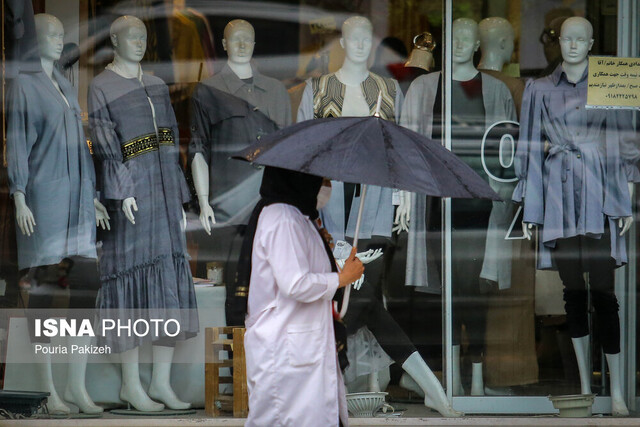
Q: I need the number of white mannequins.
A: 7